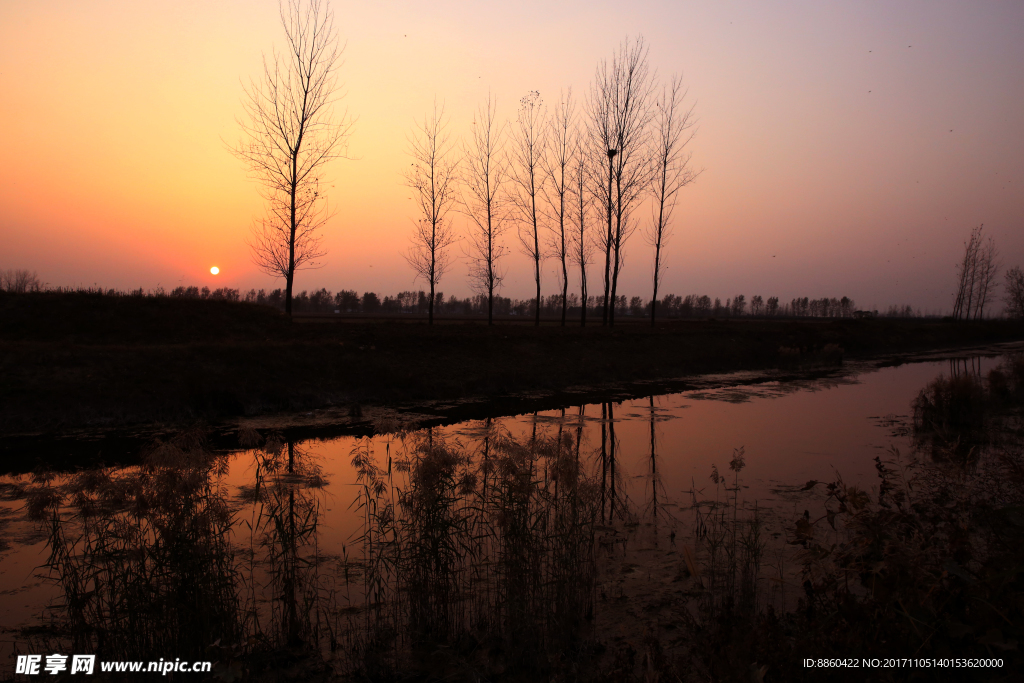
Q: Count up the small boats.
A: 0